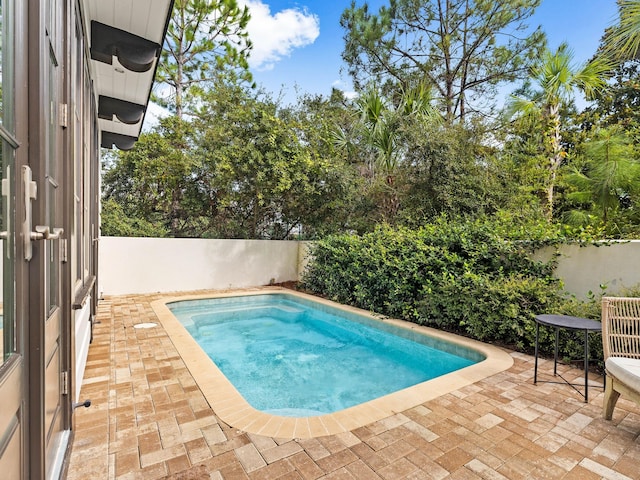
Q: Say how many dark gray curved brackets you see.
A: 3